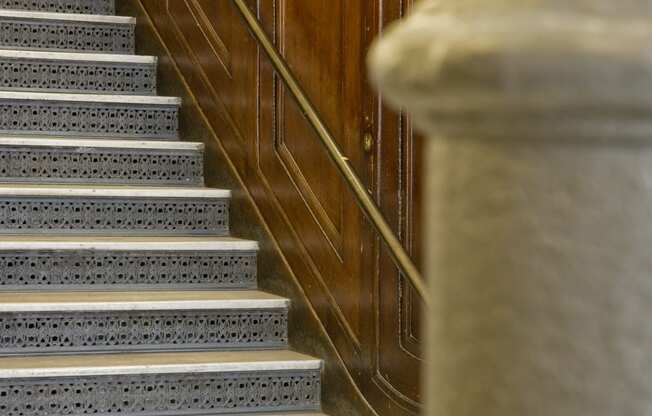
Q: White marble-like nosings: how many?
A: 8